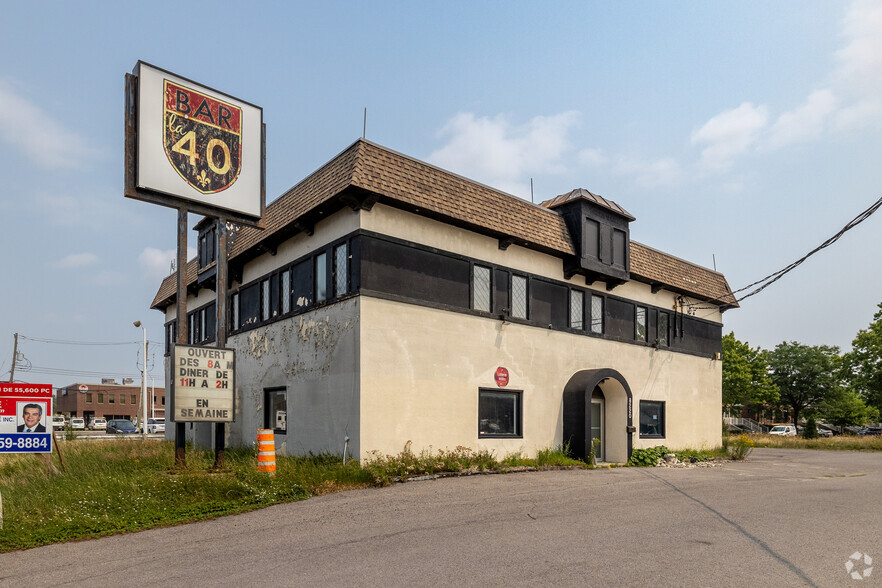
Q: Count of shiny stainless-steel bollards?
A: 0